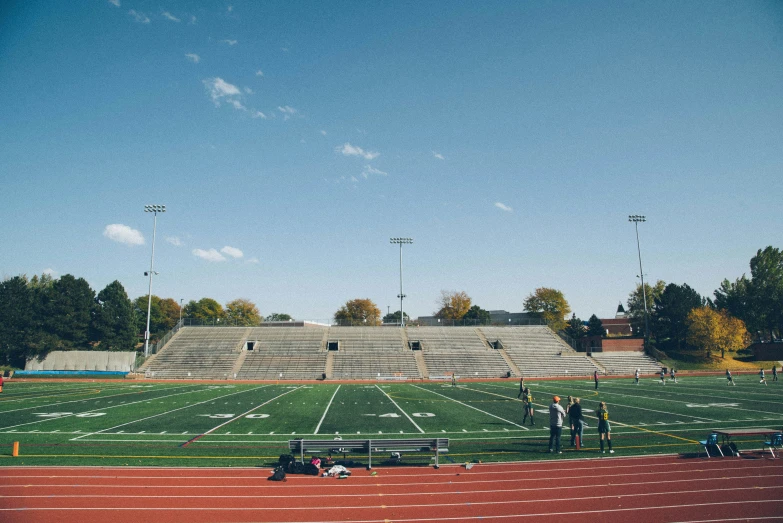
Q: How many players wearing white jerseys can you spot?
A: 5